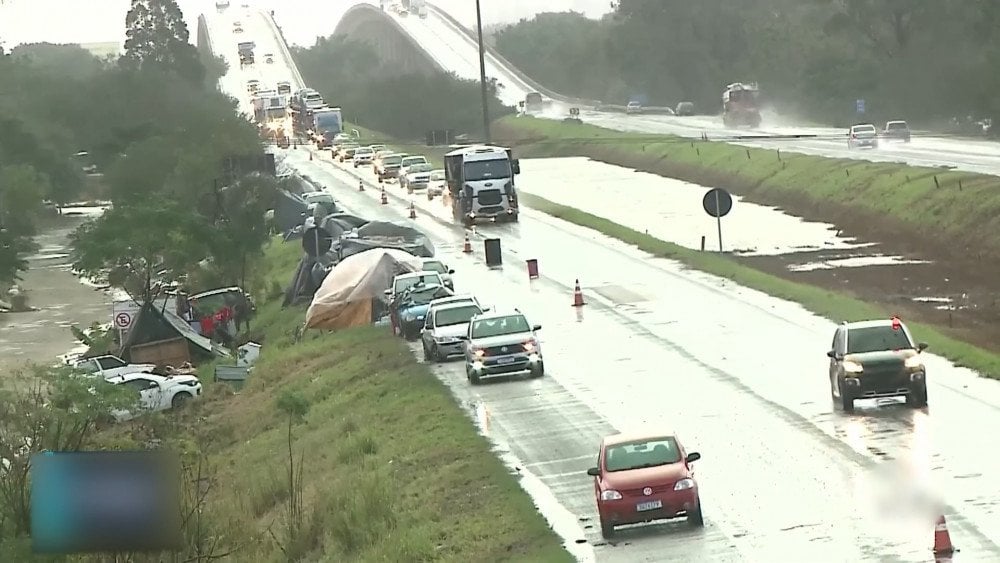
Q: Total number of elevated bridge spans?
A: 2